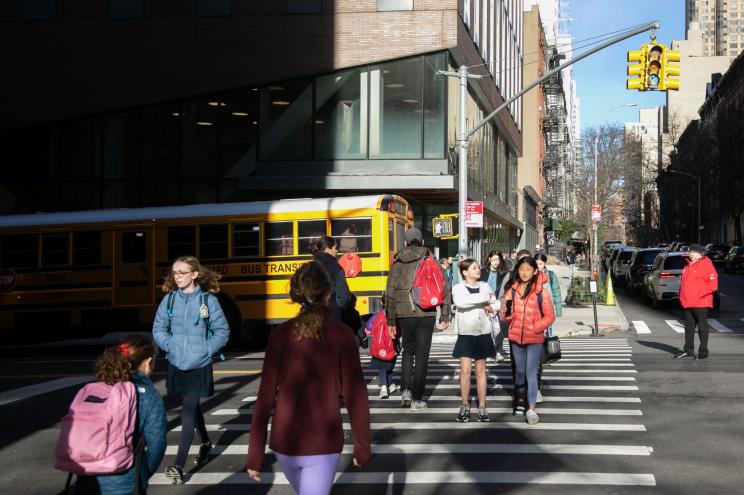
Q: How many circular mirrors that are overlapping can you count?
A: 0